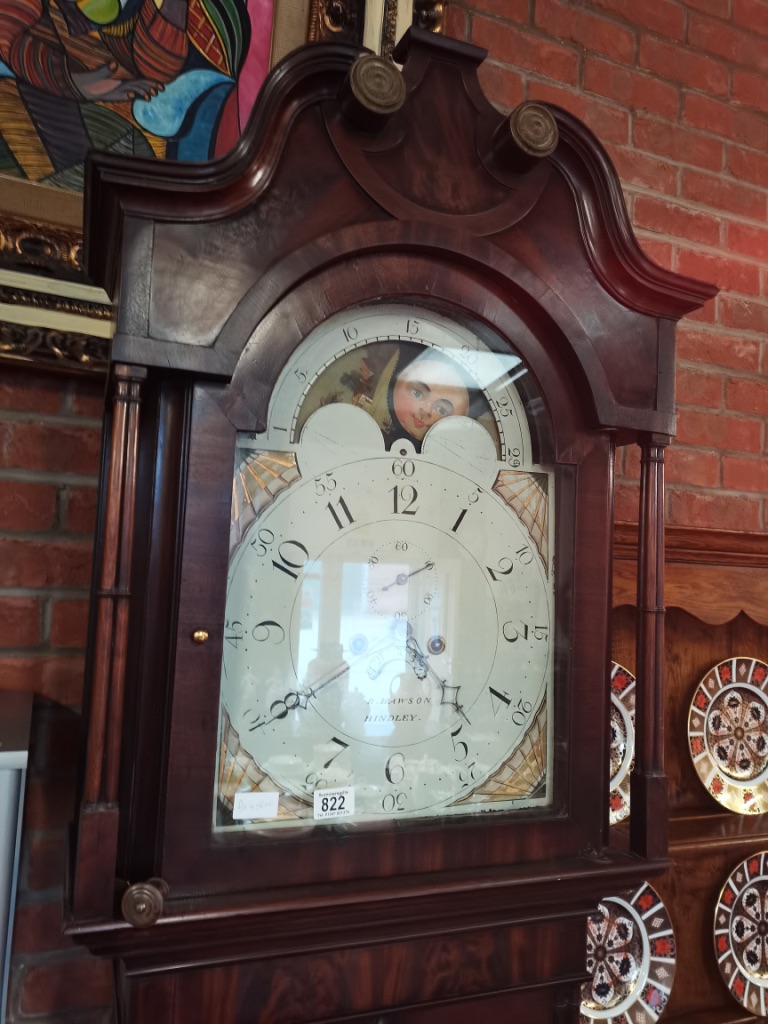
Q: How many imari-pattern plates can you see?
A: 4